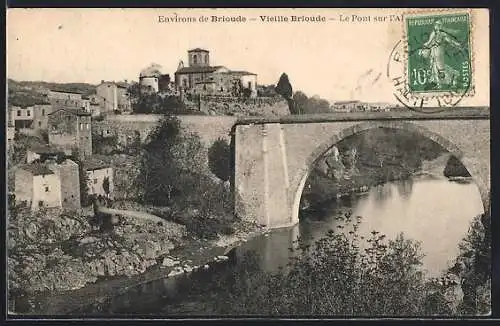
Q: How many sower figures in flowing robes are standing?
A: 1